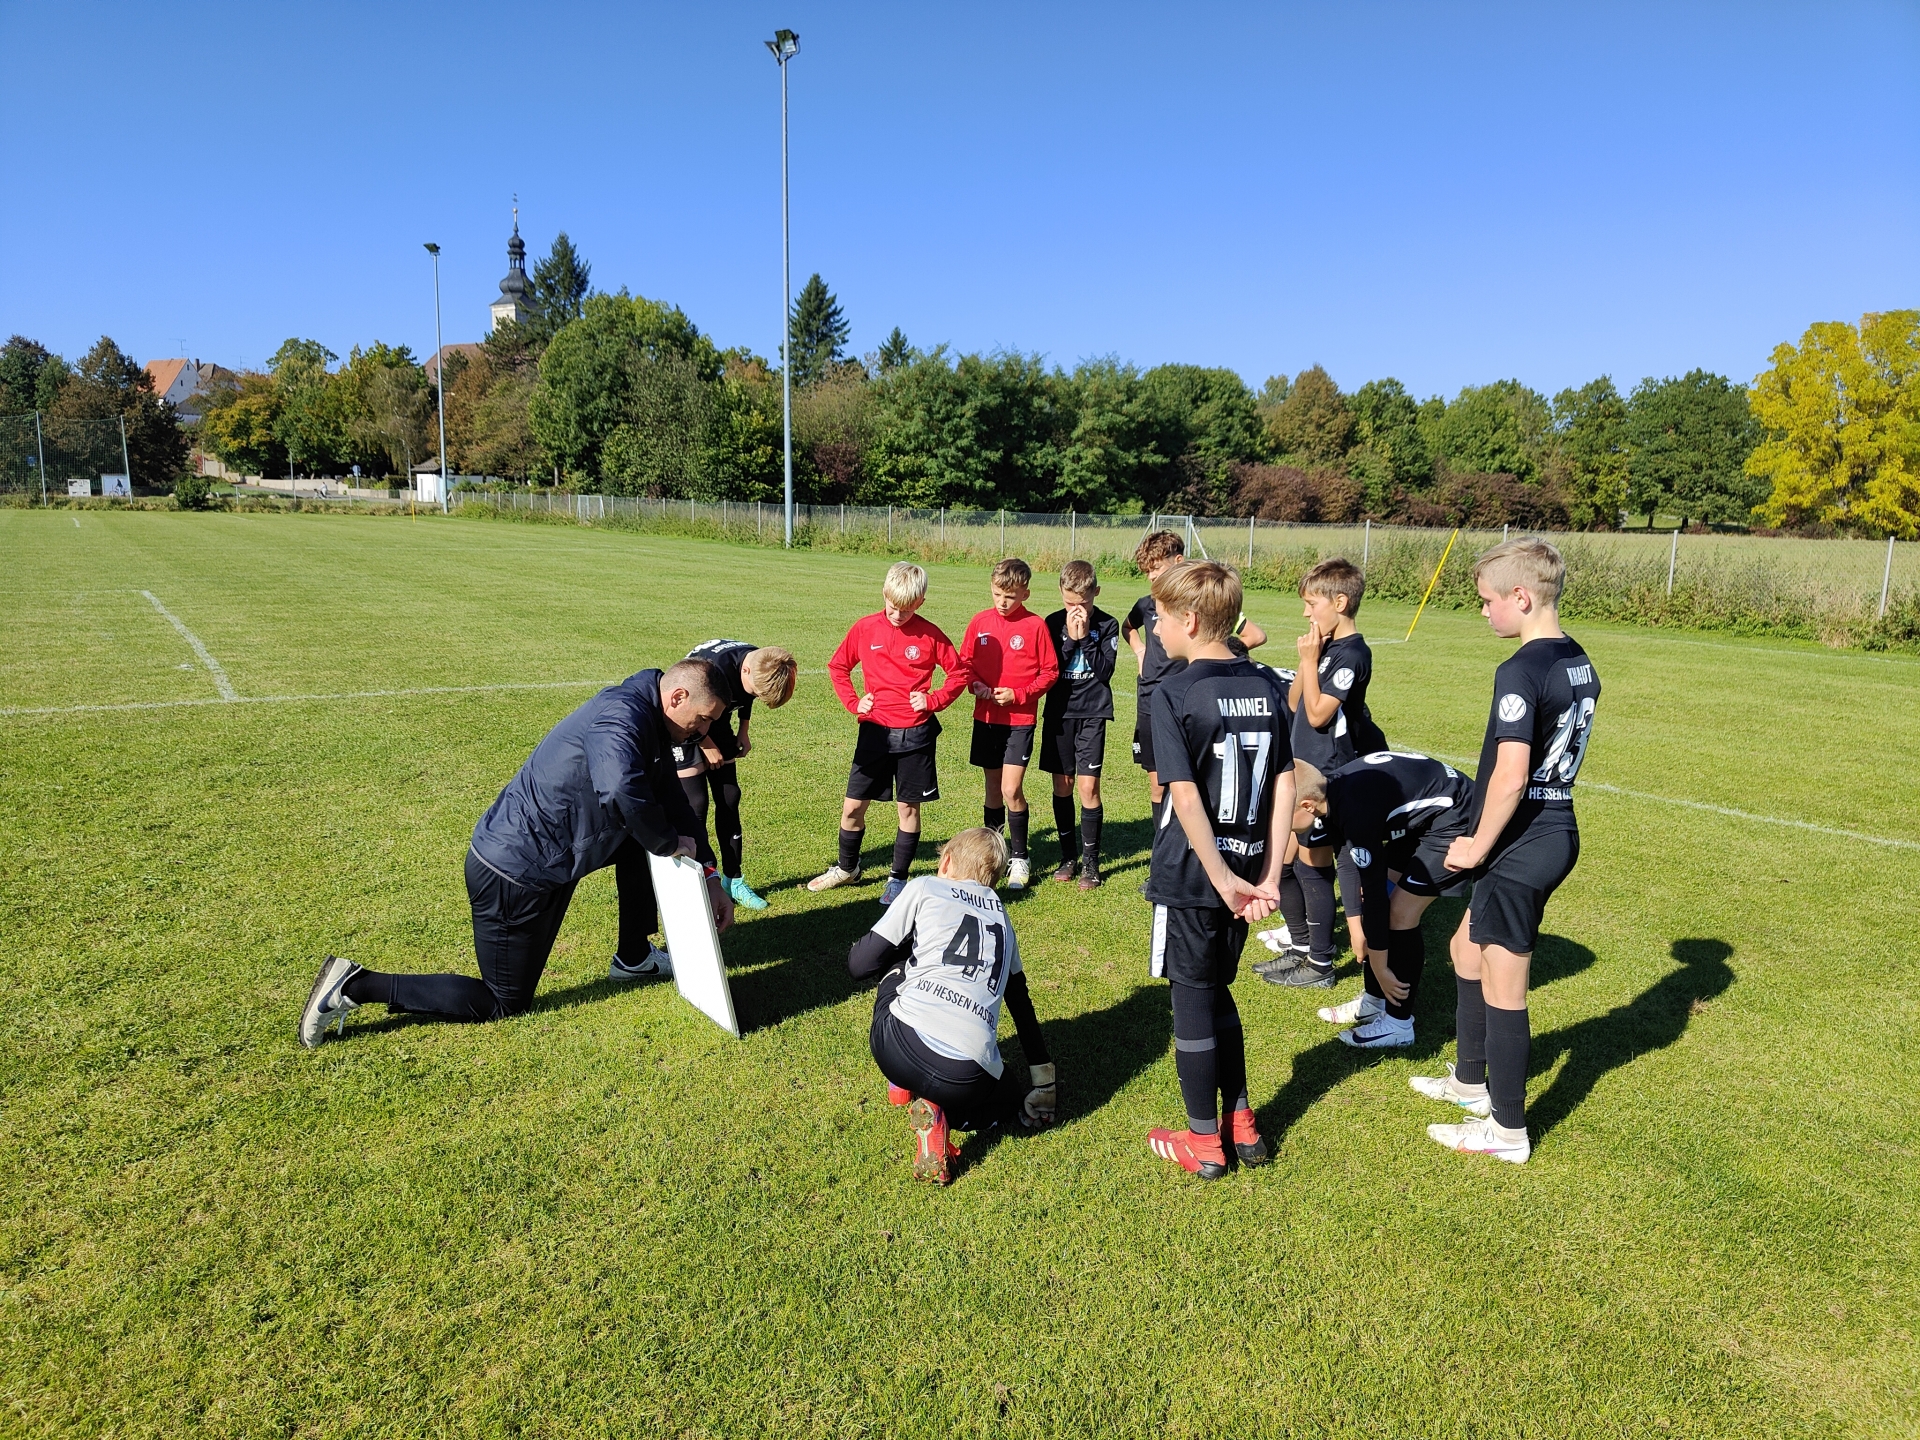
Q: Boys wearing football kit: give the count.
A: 11